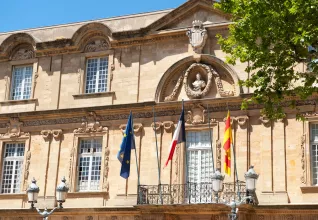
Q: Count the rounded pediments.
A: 3